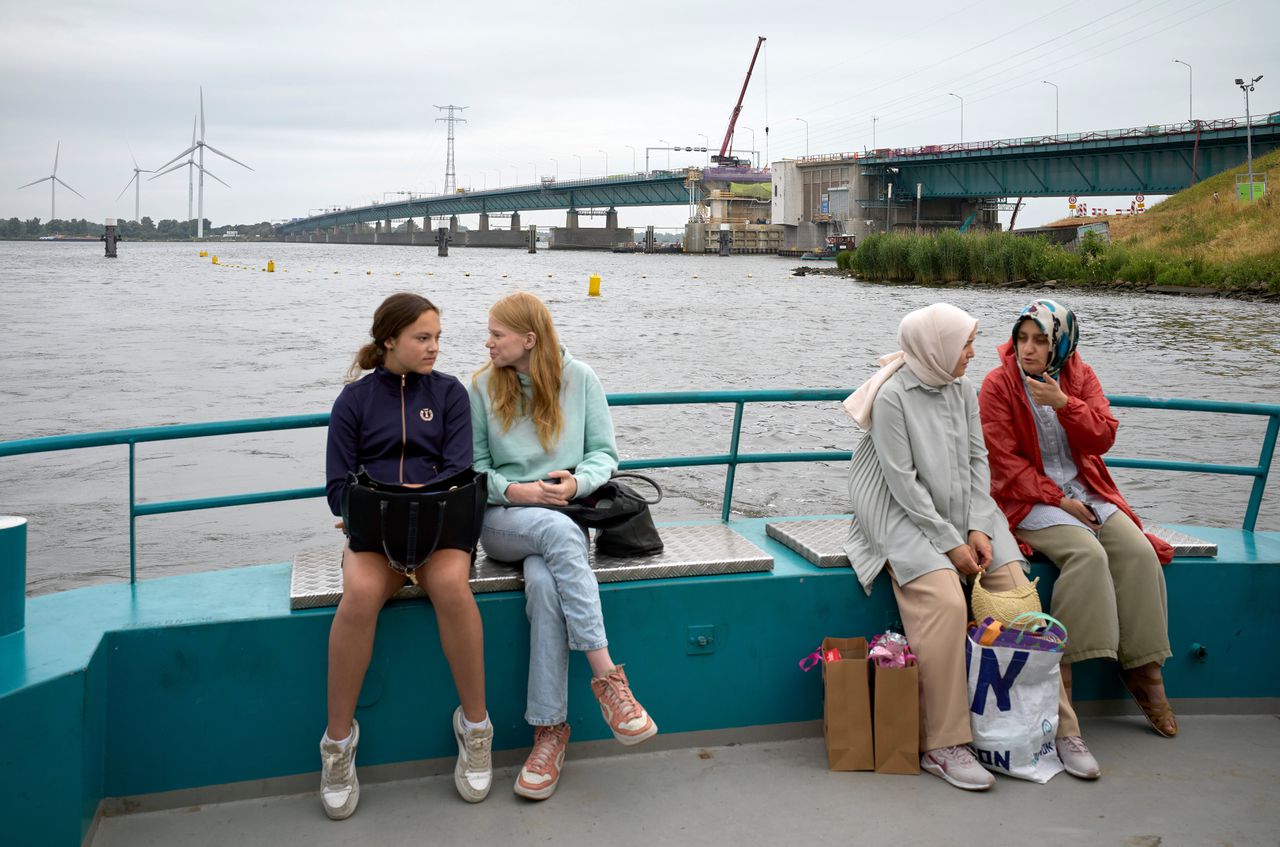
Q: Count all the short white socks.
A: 2